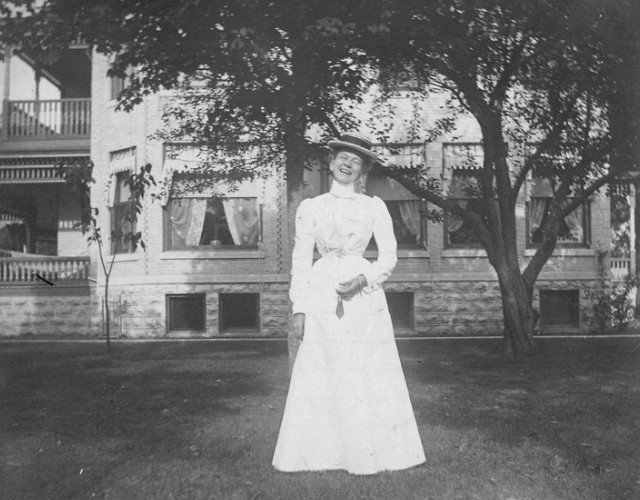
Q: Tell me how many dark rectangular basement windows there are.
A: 4